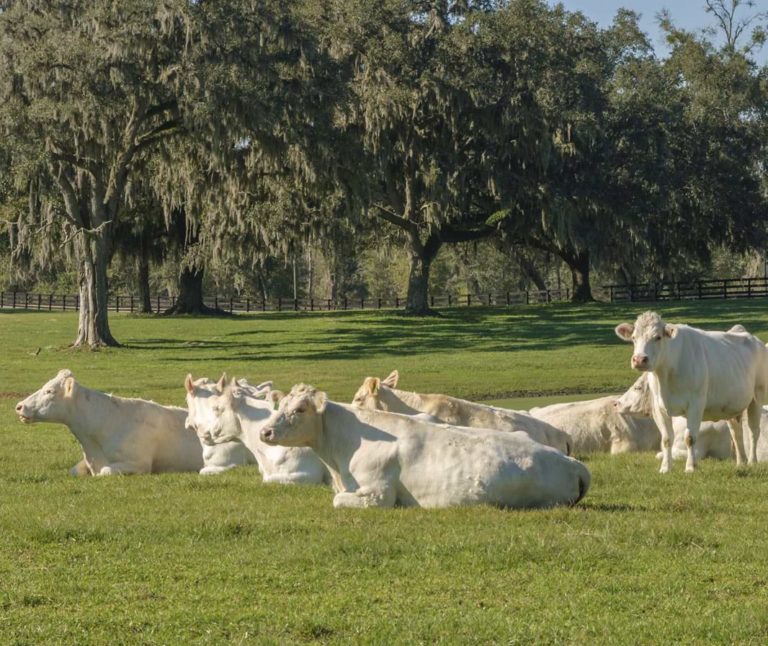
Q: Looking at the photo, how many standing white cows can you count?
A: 1